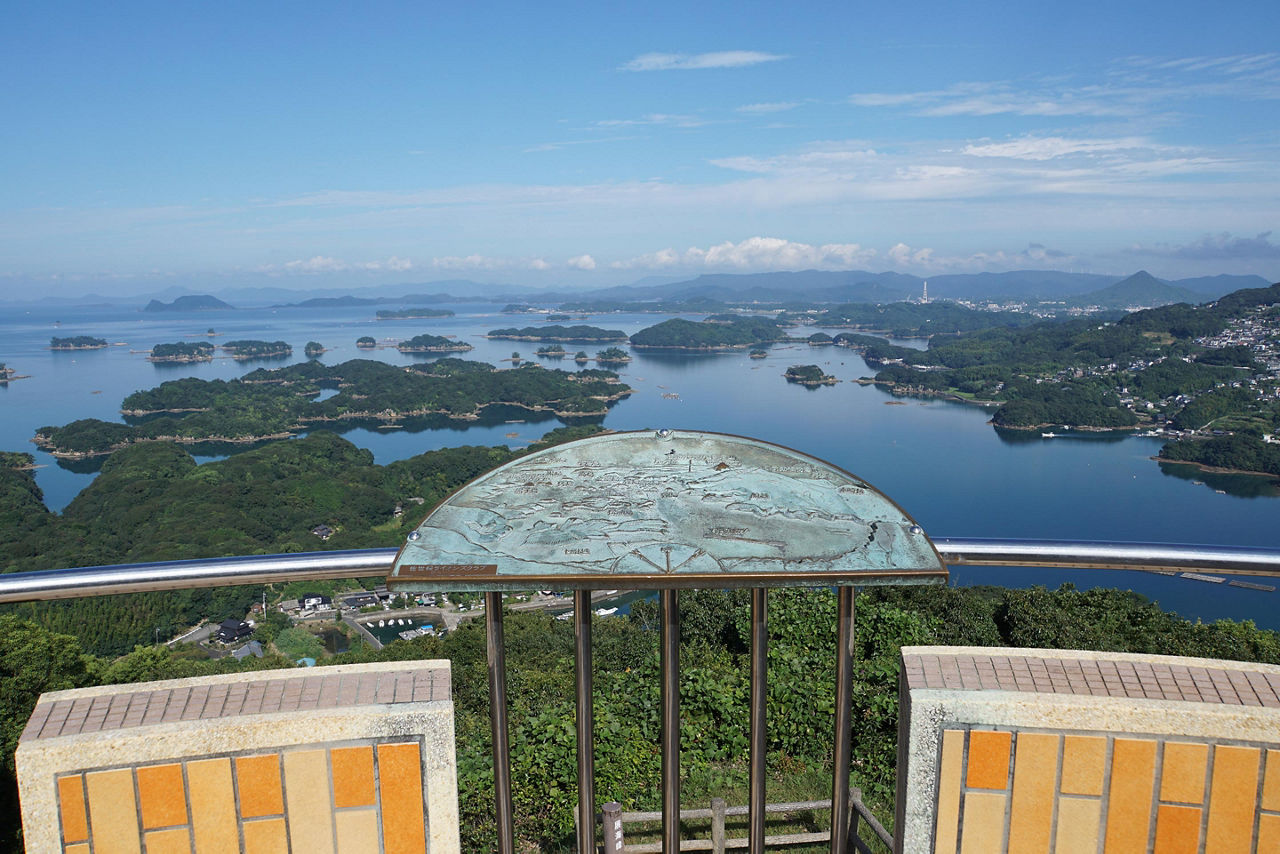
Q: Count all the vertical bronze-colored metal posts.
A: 5